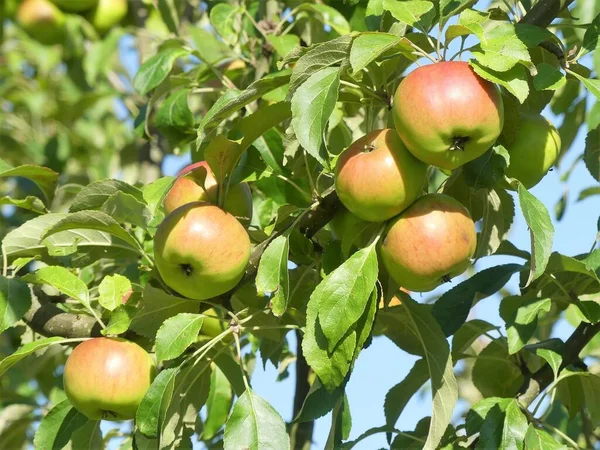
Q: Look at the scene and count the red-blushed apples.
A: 6